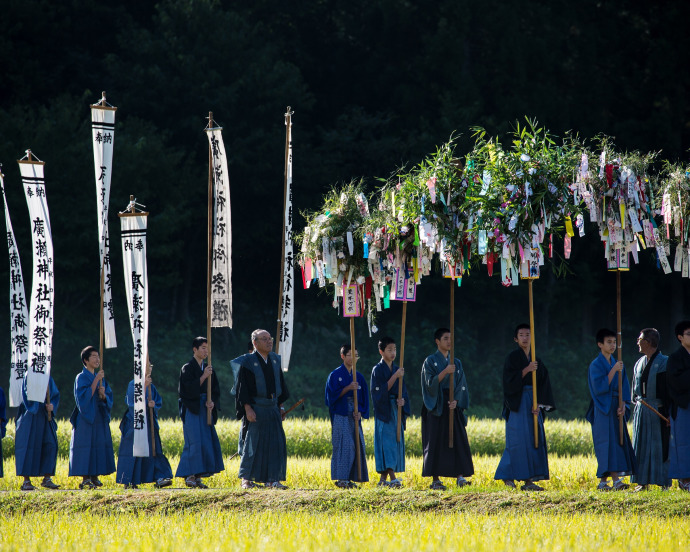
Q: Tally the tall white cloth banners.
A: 6